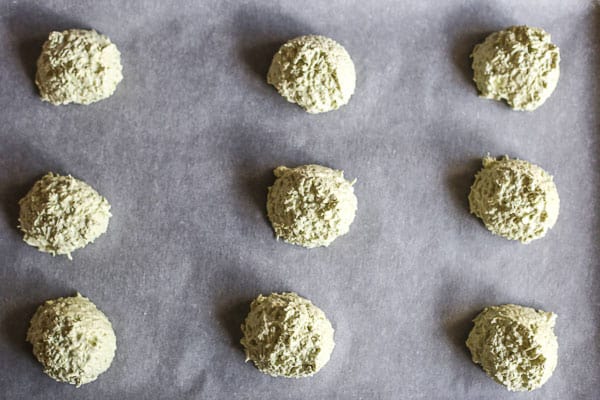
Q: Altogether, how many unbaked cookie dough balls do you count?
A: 9